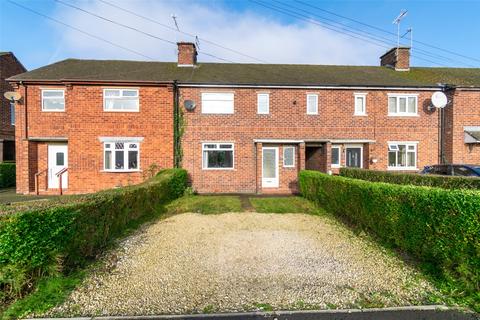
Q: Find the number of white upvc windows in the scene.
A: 12